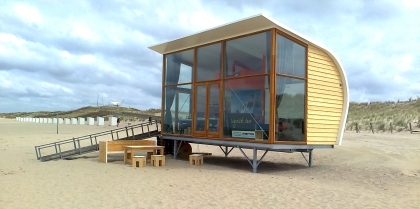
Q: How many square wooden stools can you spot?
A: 3